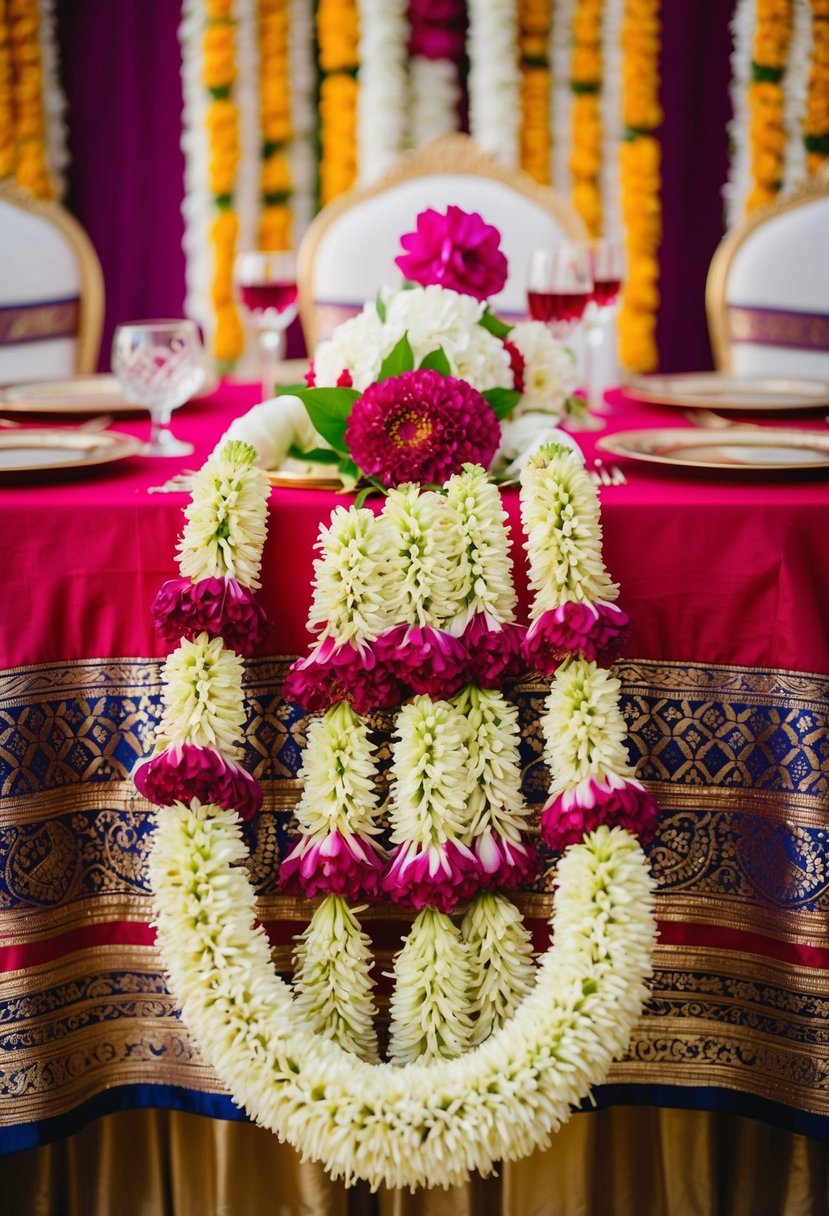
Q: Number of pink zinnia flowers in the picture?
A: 1